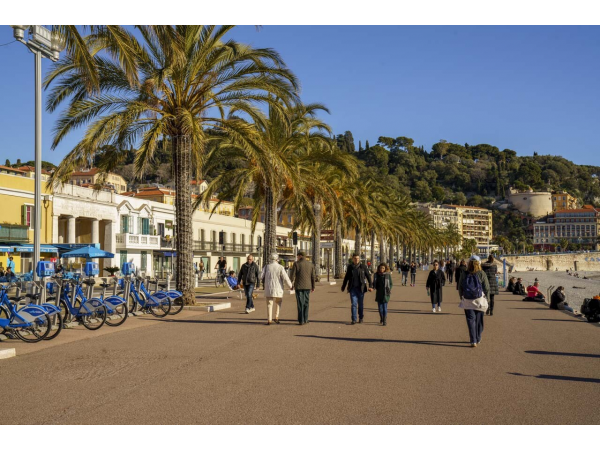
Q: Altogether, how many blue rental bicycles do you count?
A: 6